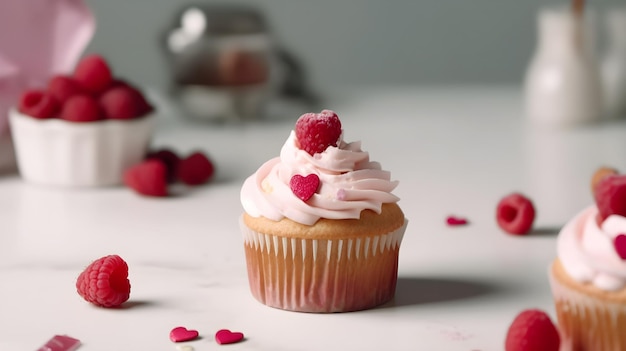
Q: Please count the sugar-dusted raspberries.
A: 1